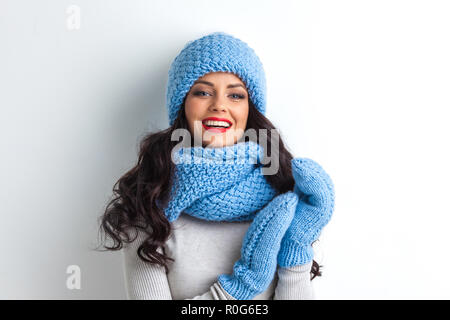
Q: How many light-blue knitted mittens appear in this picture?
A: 2